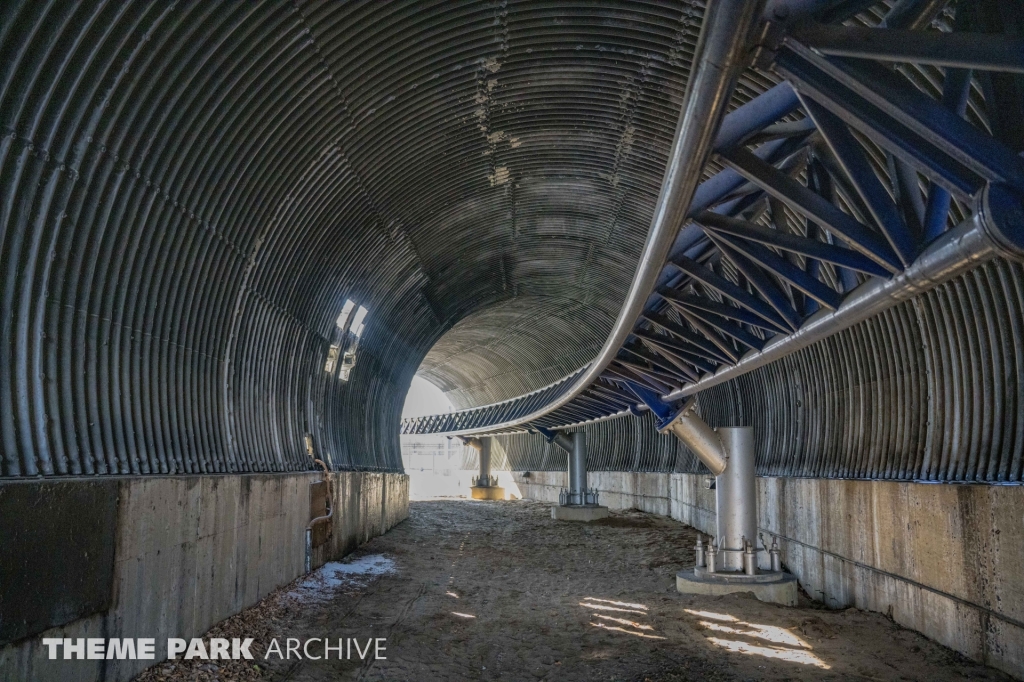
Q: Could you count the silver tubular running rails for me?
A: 2